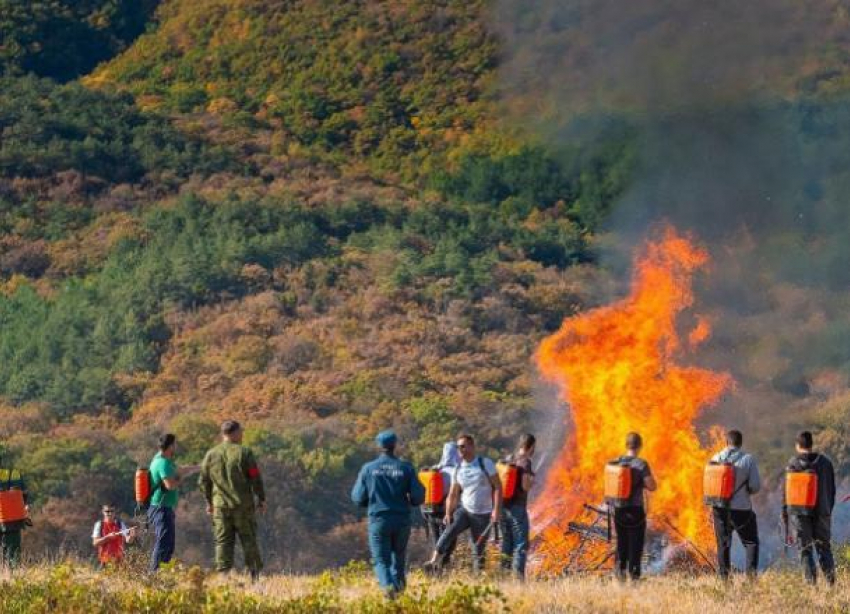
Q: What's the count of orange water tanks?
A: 7